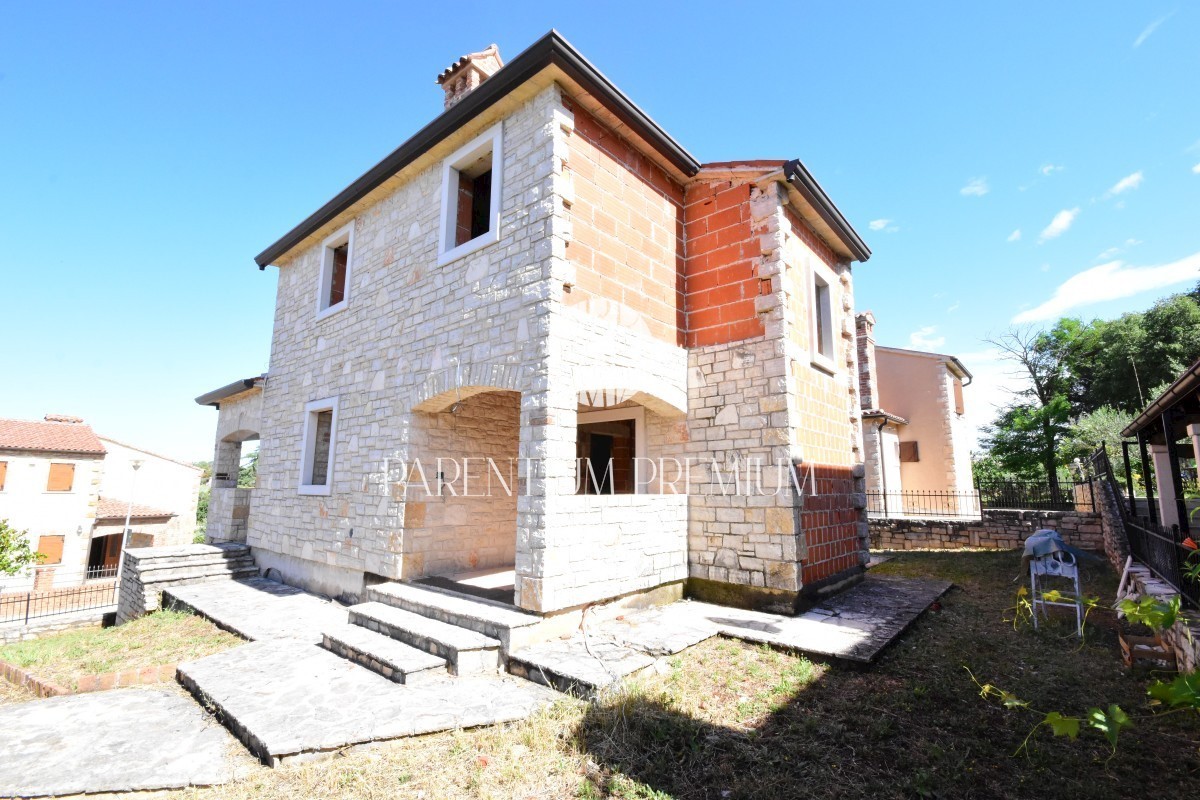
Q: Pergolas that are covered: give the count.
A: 1